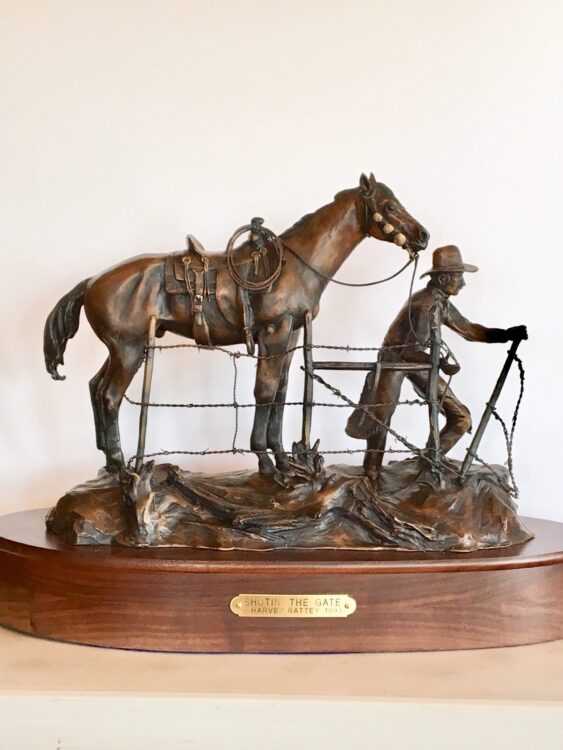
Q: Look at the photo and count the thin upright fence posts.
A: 4